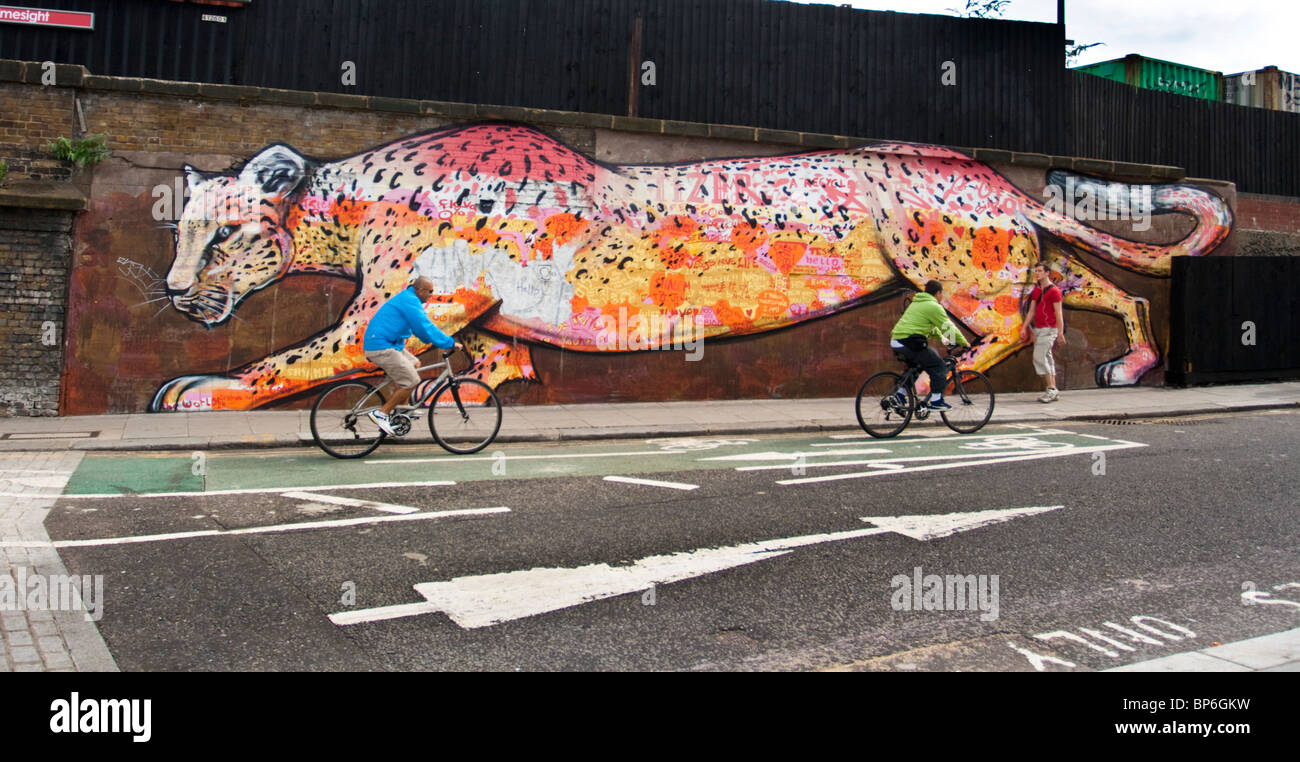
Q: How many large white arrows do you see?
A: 2